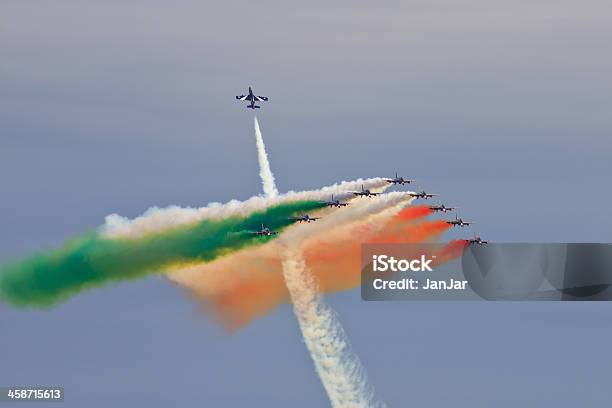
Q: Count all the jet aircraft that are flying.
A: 10